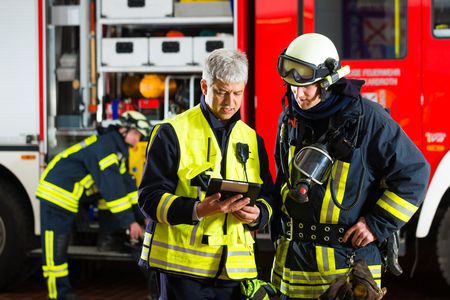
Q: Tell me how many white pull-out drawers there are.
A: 4